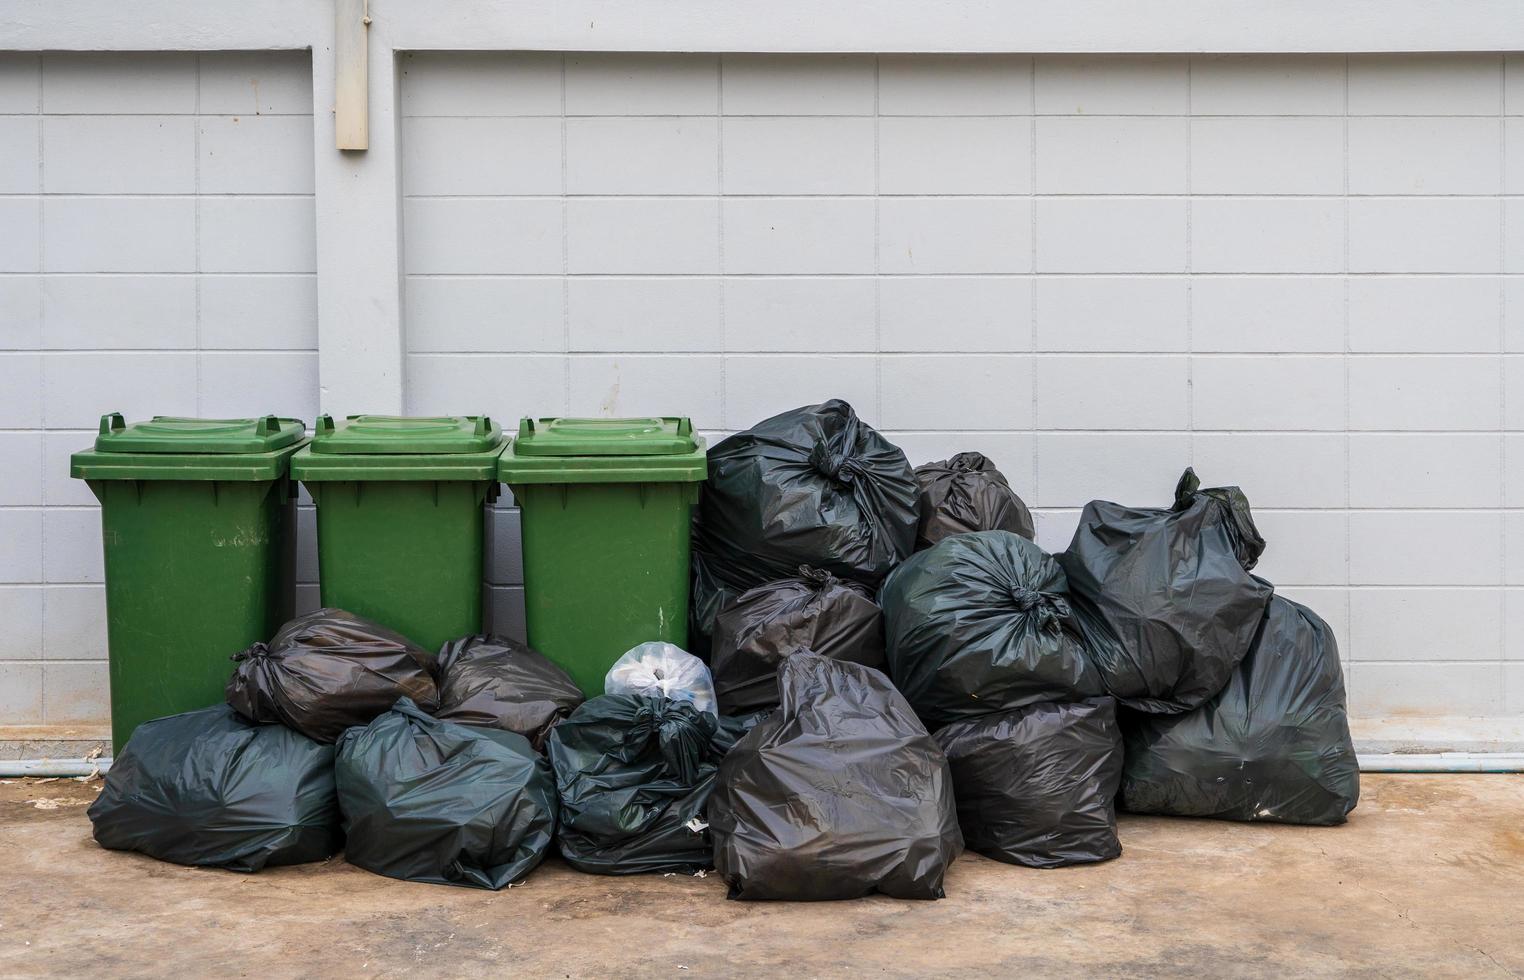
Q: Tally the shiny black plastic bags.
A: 13